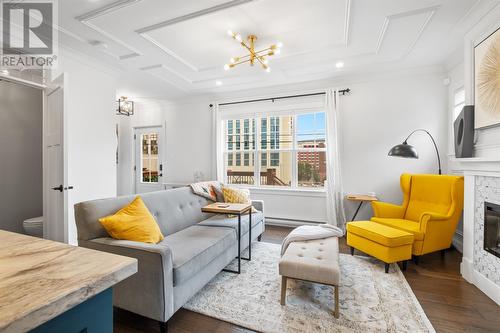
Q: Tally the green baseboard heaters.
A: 0